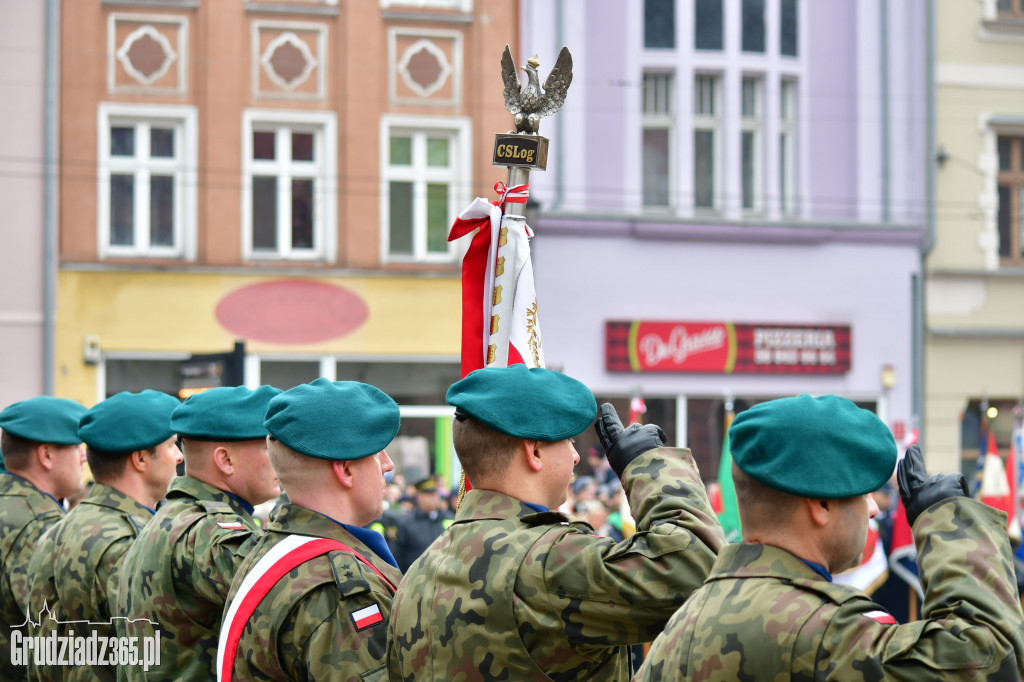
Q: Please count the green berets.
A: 6